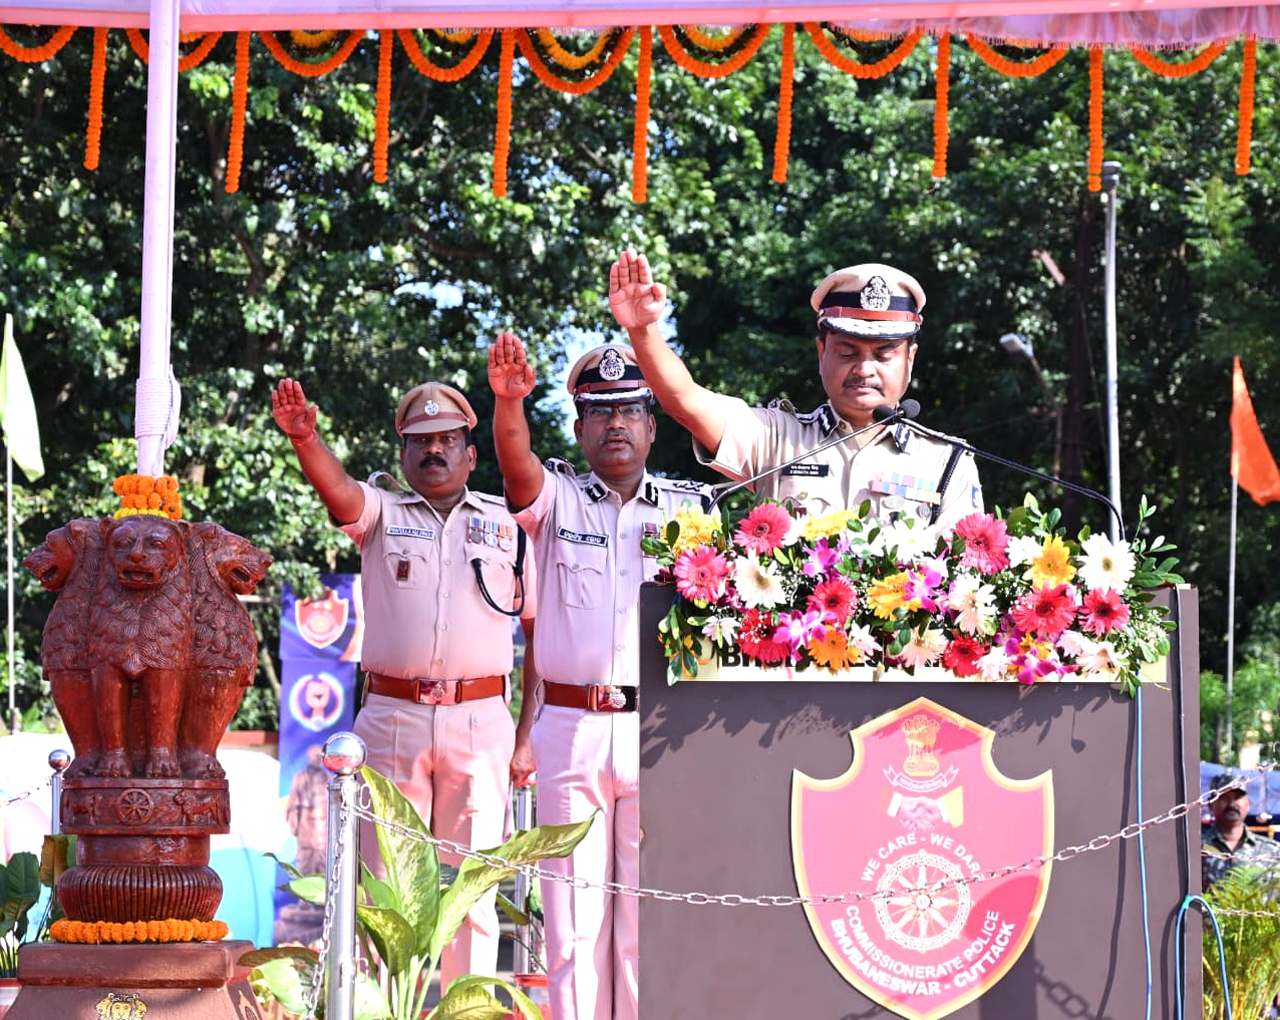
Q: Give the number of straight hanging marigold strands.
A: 9